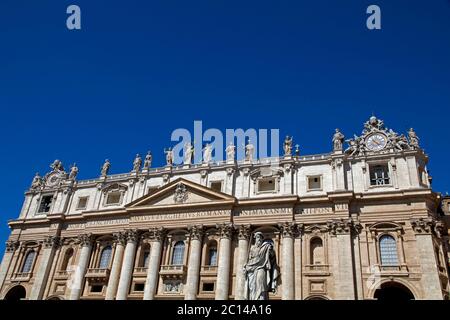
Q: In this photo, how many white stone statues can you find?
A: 14